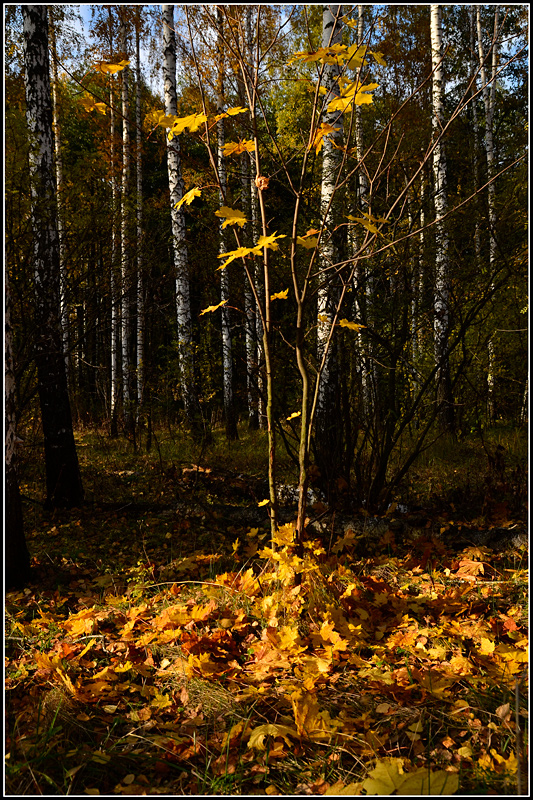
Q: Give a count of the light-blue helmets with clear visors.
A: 0